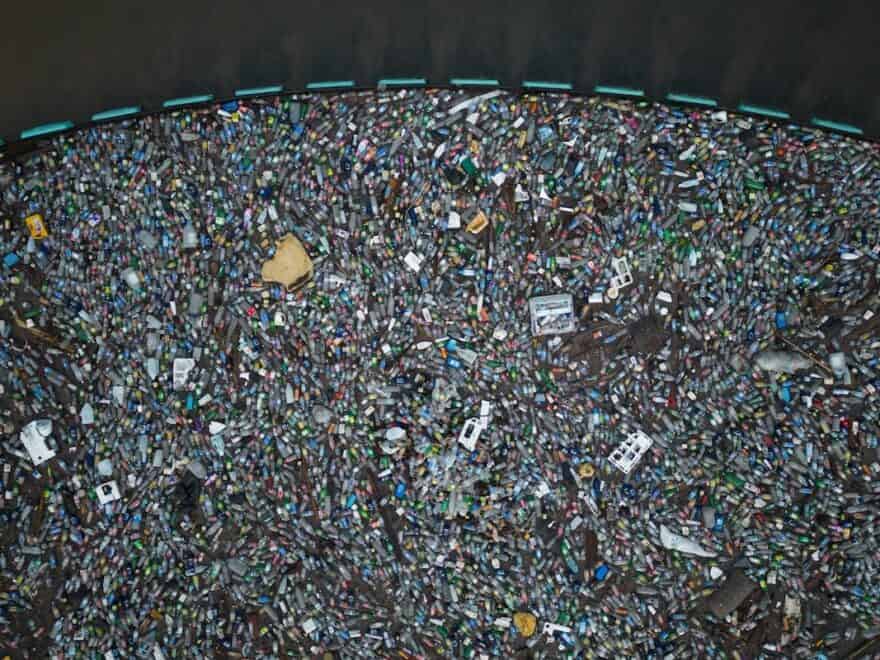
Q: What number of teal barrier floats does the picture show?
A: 12